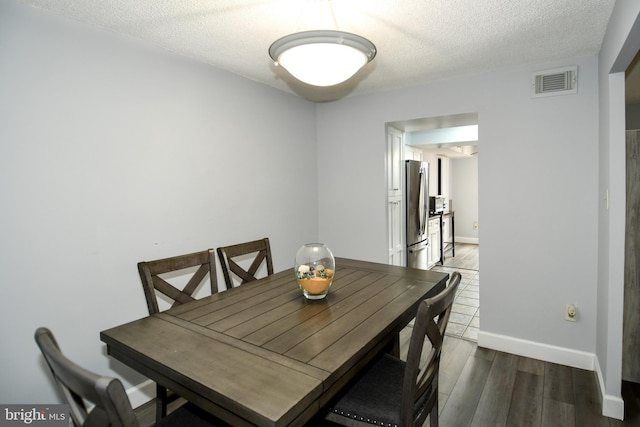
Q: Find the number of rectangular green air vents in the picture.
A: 0